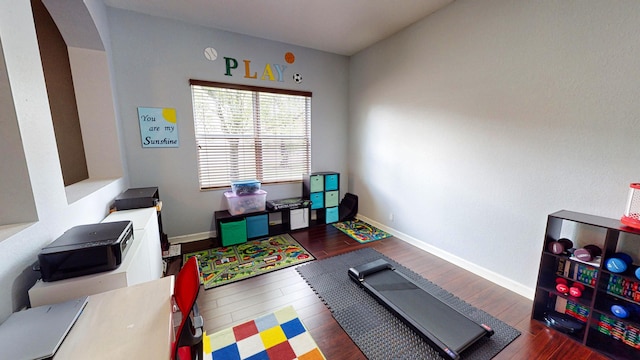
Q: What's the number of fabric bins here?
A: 8